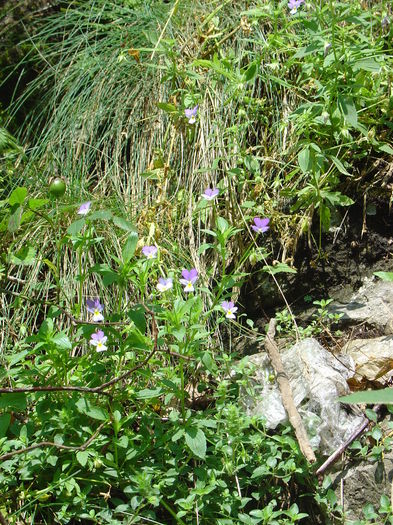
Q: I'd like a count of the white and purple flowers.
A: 11